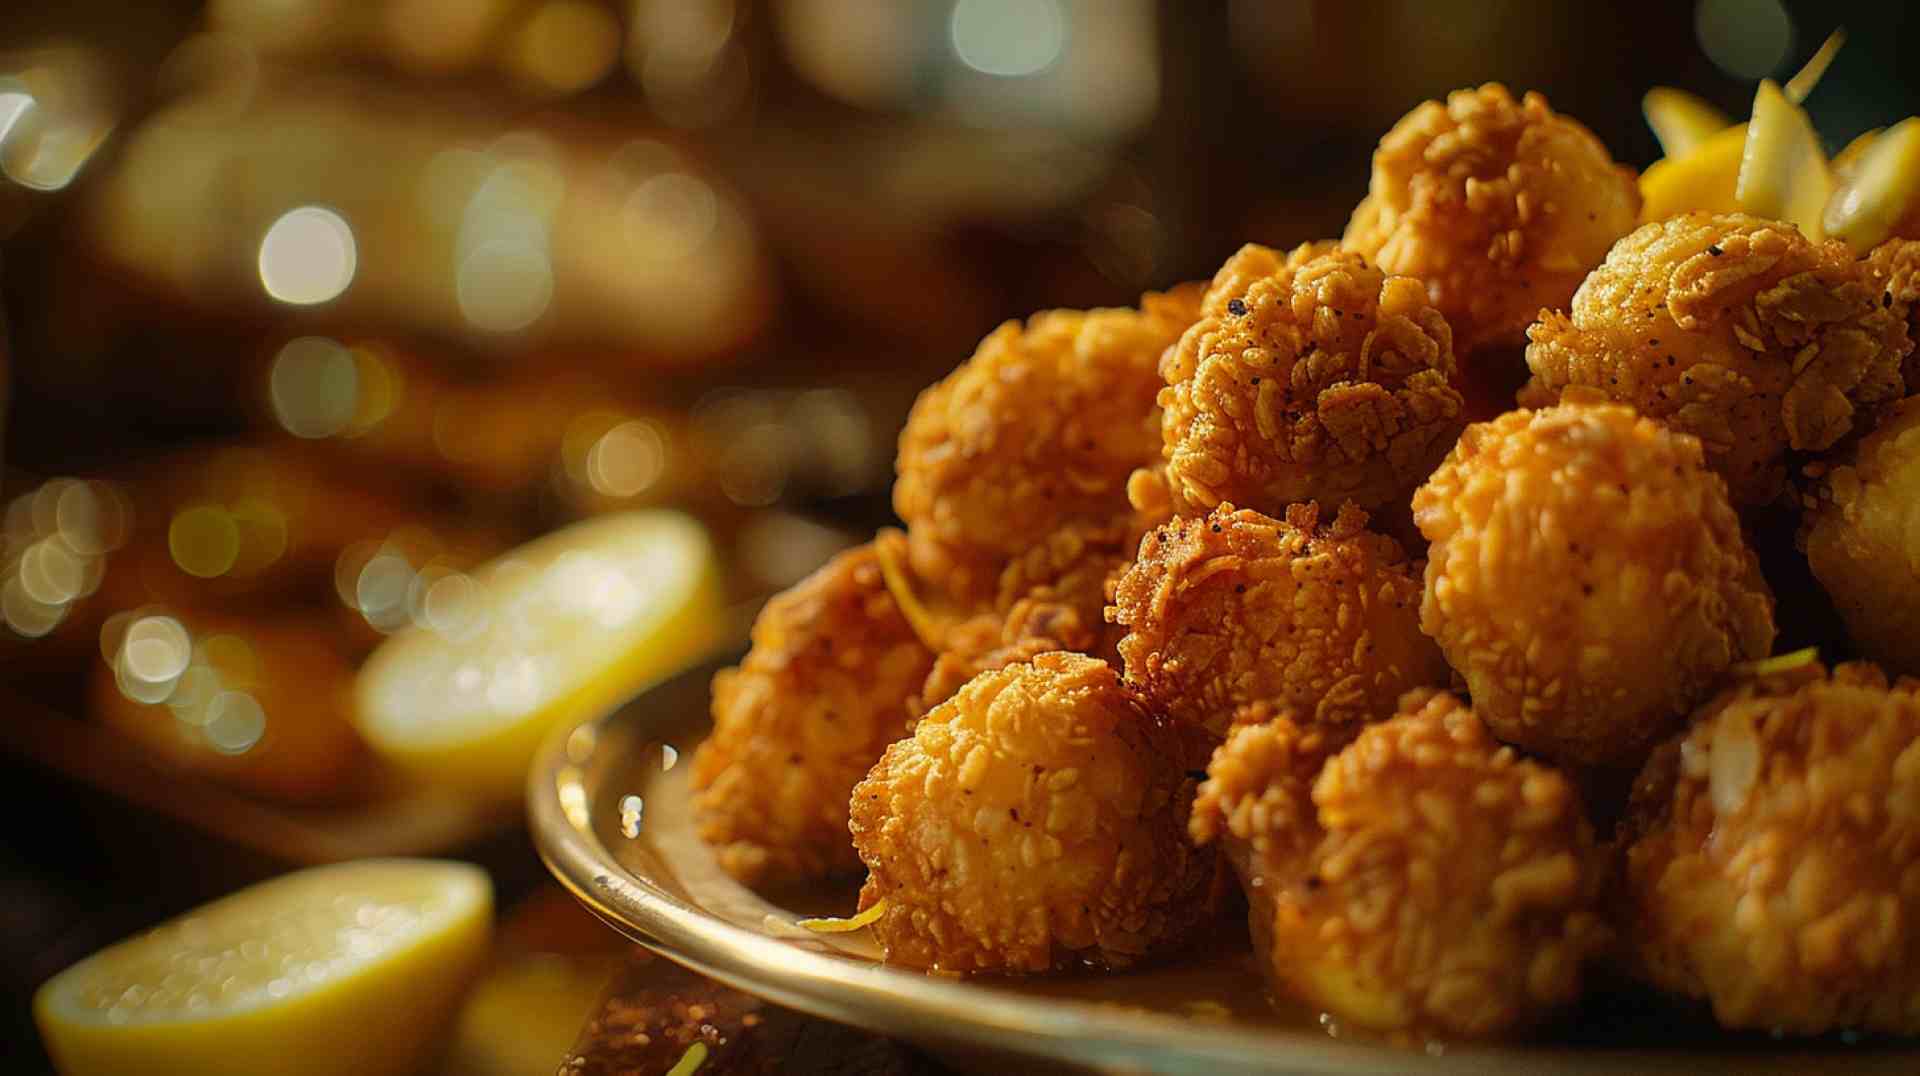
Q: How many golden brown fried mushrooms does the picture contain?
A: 11